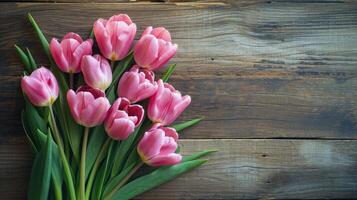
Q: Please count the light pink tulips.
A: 10